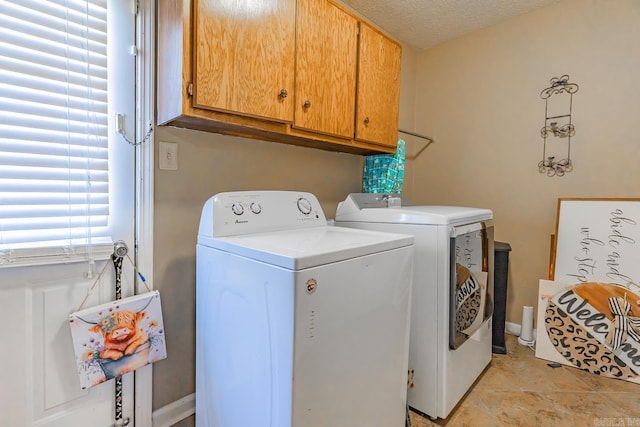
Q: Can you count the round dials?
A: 3